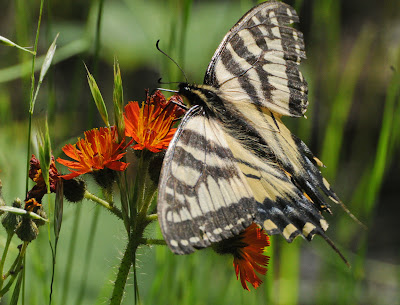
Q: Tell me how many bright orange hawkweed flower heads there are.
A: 3